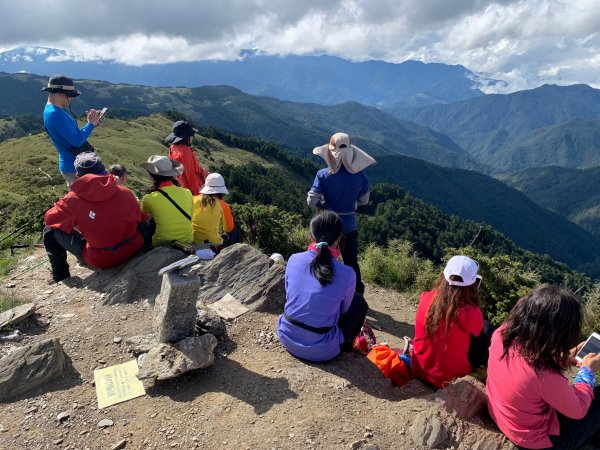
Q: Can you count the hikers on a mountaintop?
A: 10